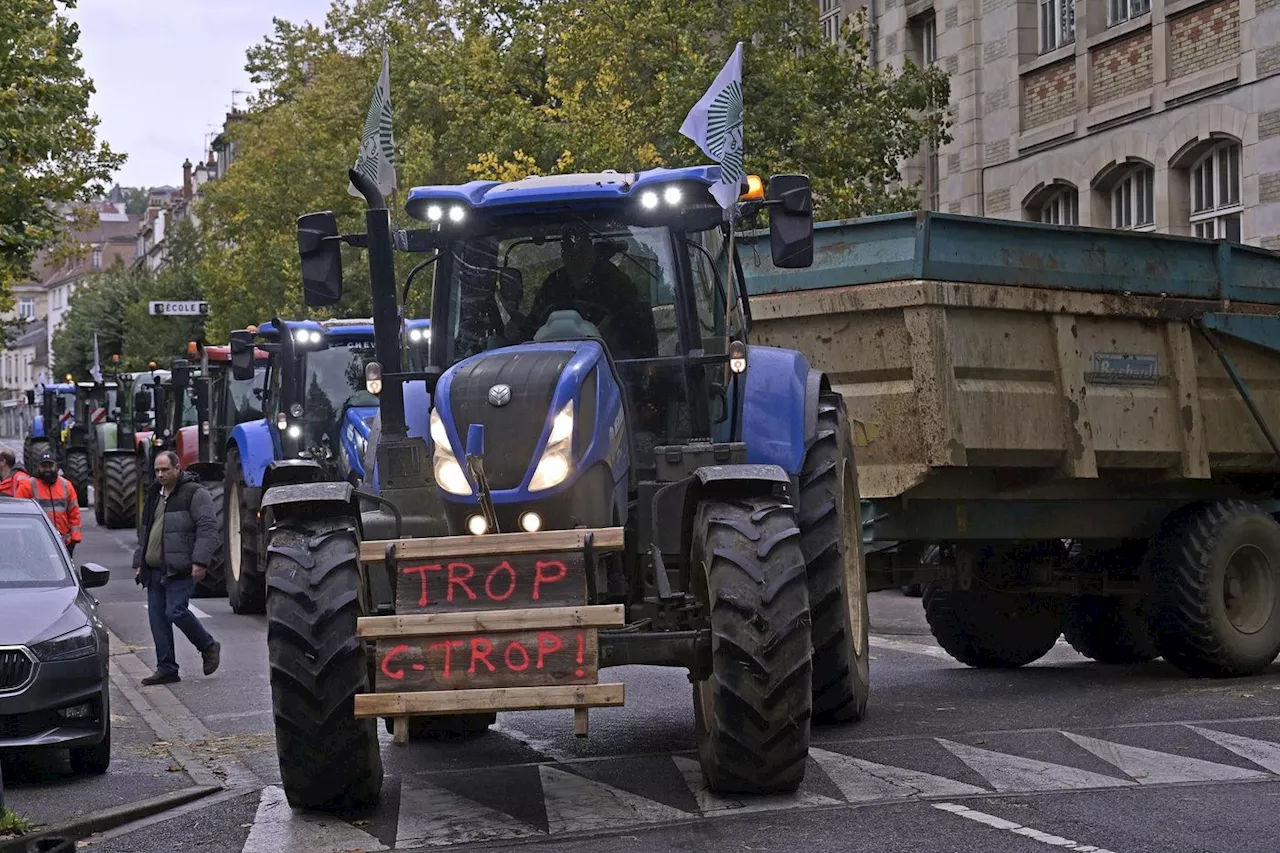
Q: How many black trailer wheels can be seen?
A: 3